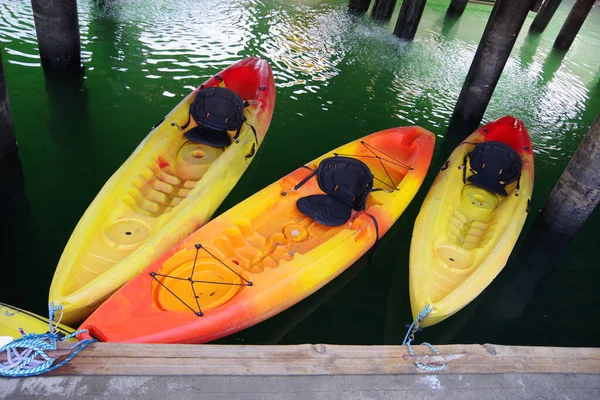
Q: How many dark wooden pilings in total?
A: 10